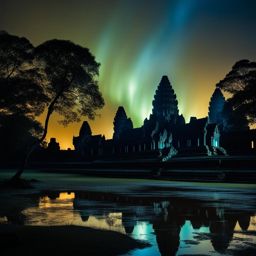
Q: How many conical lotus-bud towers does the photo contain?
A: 4